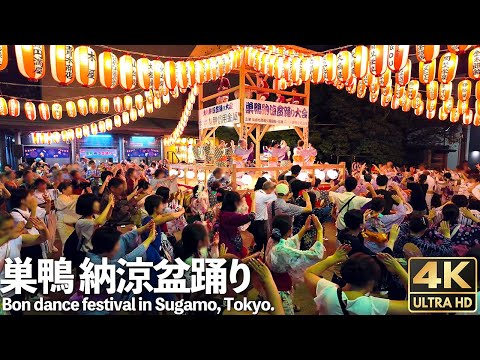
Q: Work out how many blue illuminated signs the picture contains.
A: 3